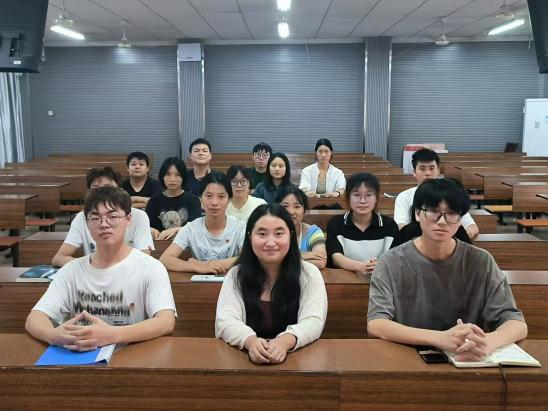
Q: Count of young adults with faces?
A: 15